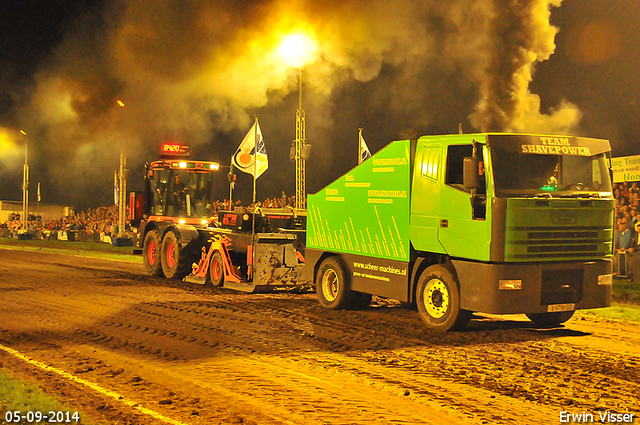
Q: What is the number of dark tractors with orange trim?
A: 1